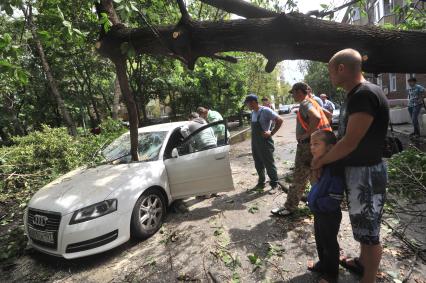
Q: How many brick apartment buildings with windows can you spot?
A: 1